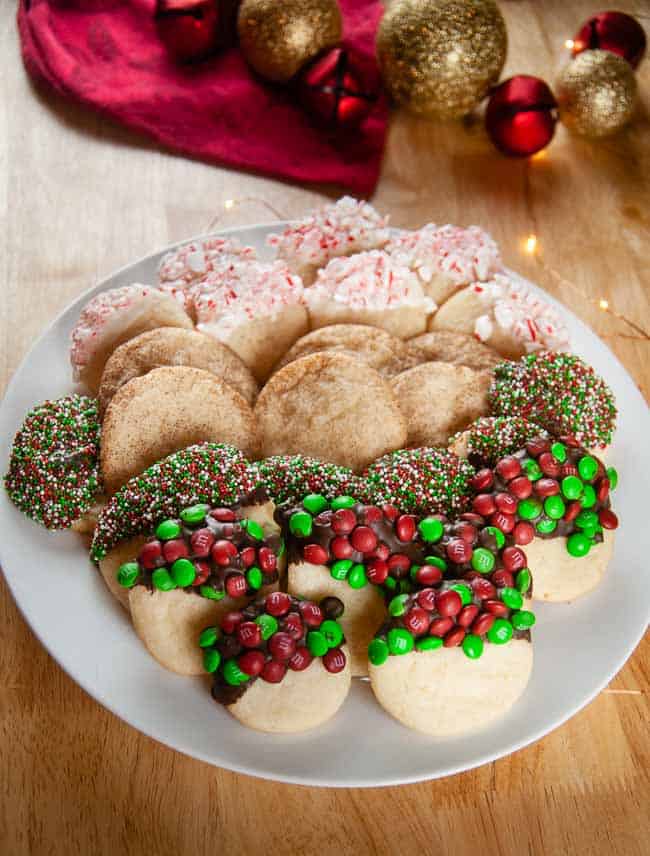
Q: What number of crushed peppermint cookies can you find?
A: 7